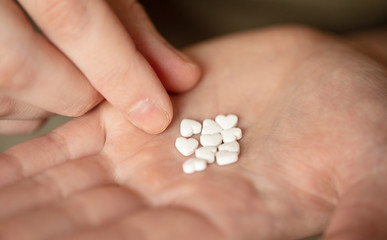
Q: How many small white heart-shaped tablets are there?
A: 10